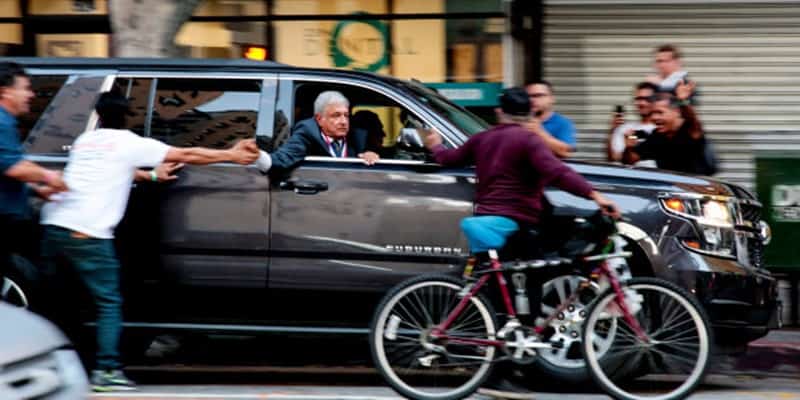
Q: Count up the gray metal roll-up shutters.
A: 1